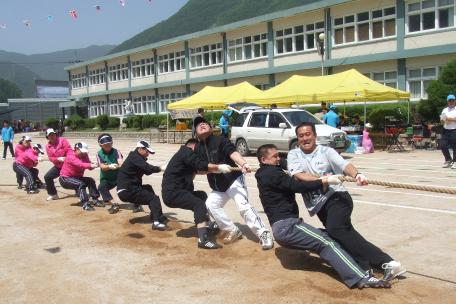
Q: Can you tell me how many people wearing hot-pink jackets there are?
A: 4